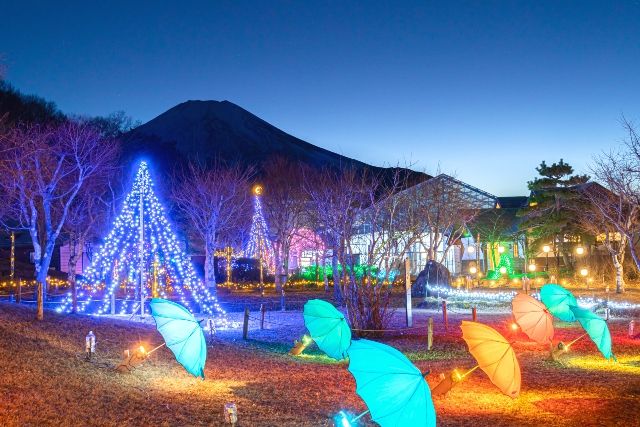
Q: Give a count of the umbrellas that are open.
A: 7